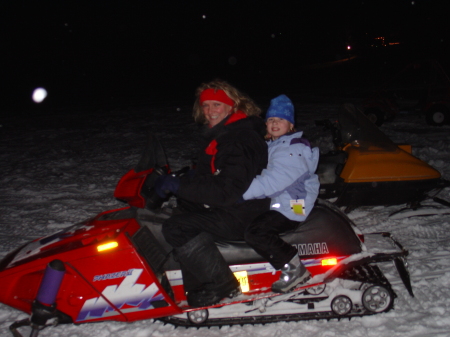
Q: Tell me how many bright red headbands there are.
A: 1